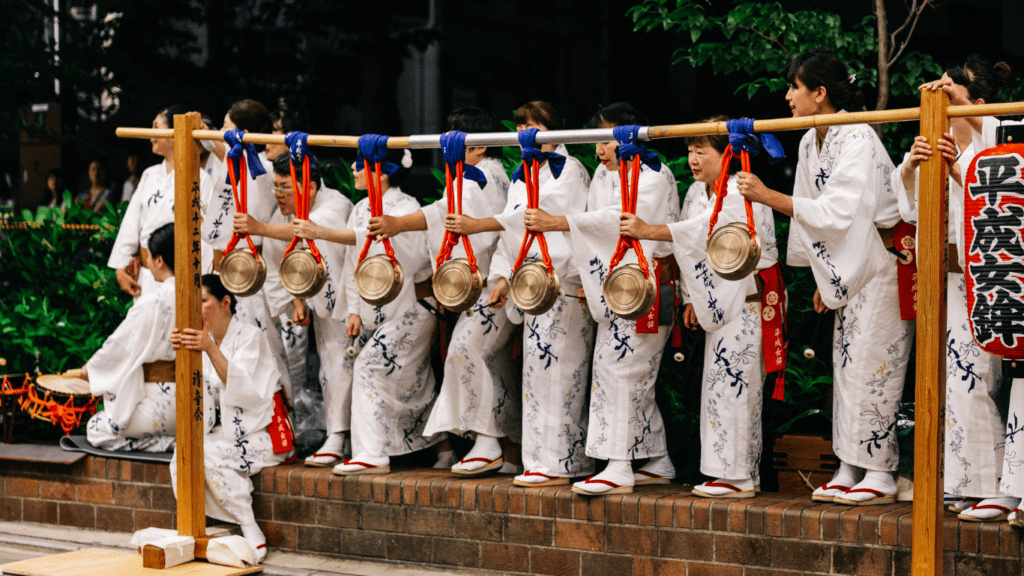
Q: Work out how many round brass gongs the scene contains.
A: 7